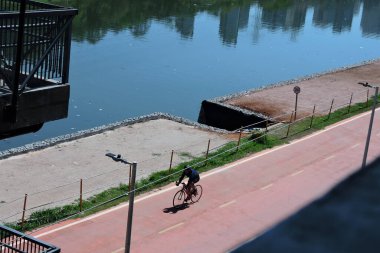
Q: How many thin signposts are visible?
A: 1